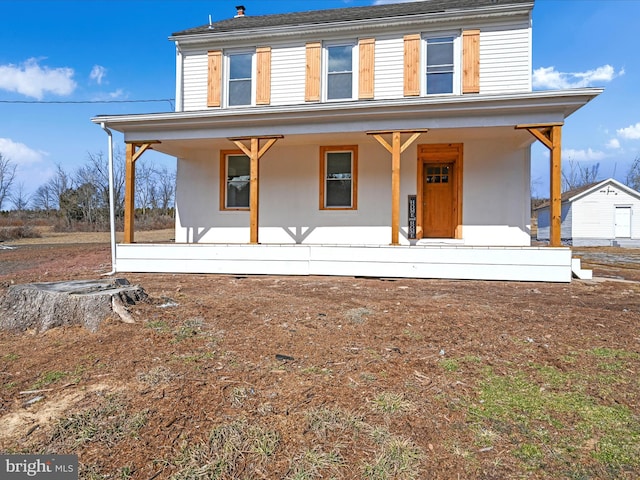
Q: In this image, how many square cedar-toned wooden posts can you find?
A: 4